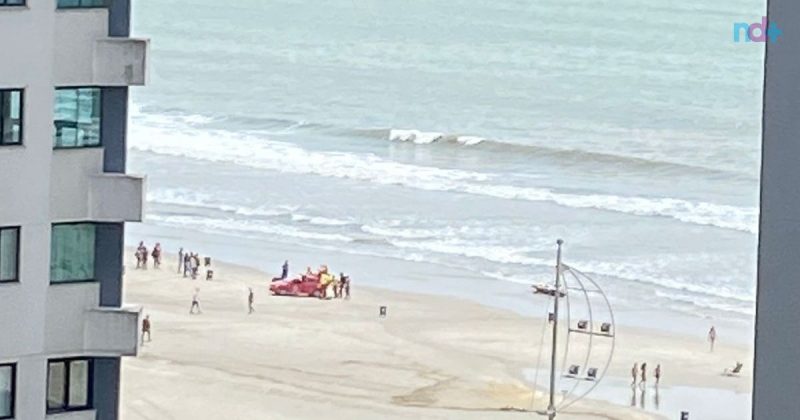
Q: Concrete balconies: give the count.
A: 3